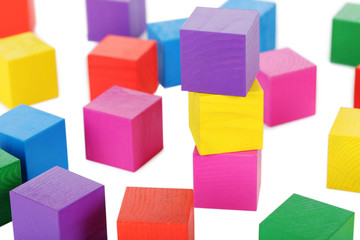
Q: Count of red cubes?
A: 4